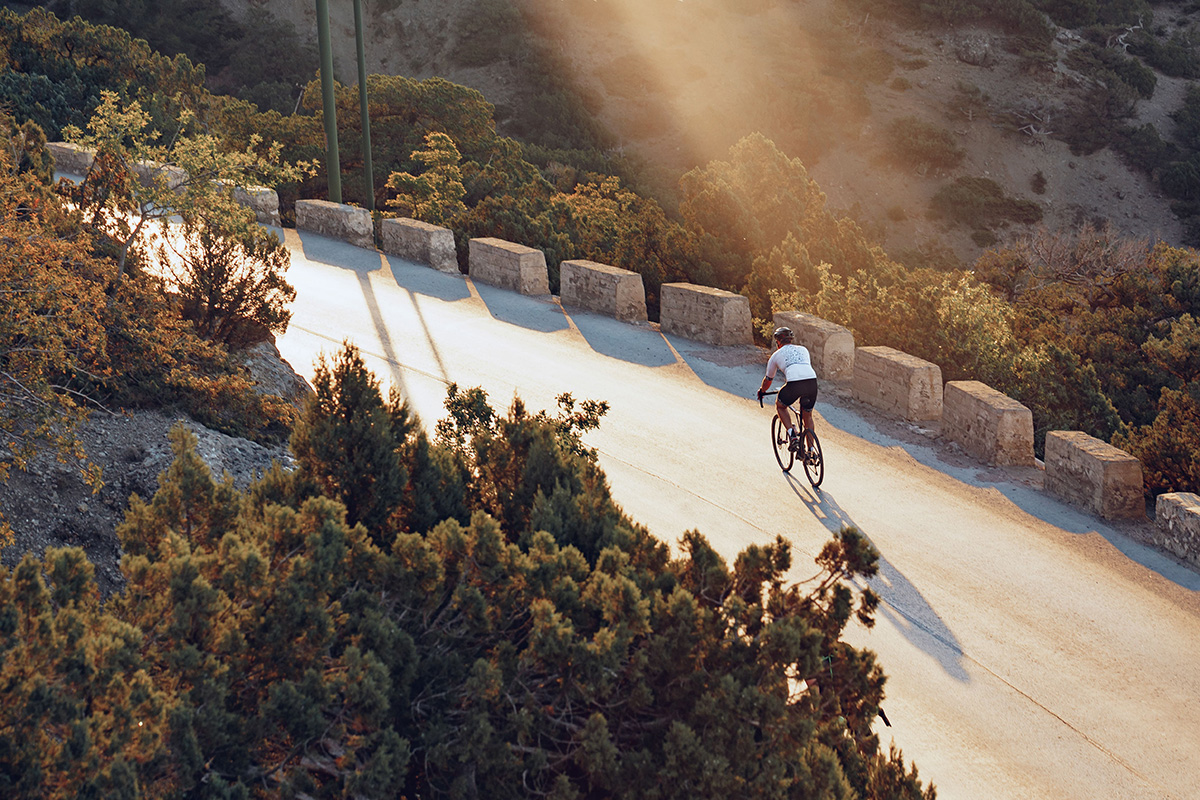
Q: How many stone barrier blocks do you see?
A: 13